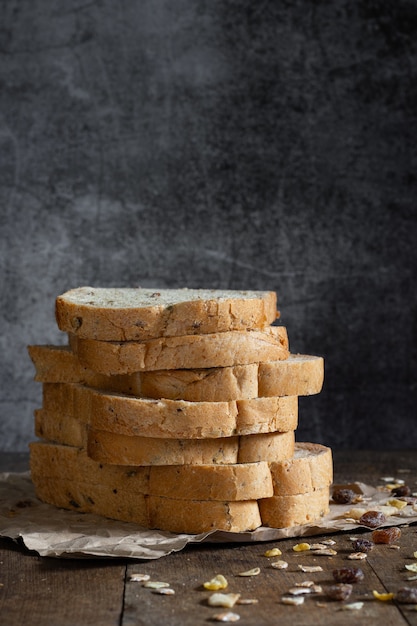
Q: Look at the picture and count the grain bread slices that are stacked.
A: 7